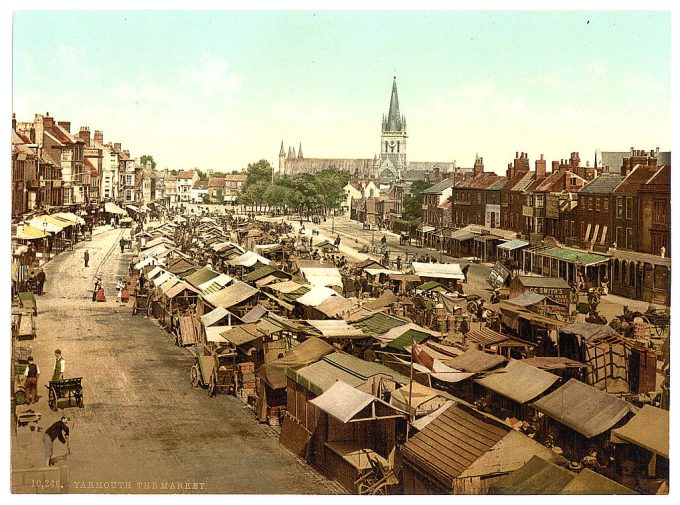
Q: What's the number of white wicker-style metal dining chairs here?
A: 0